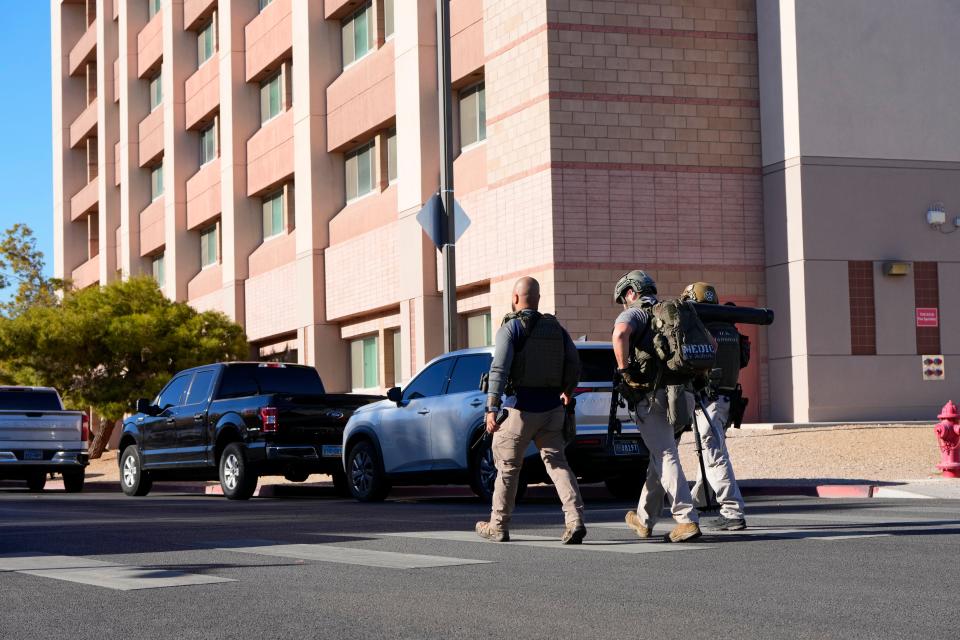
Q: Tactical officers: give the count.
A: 3